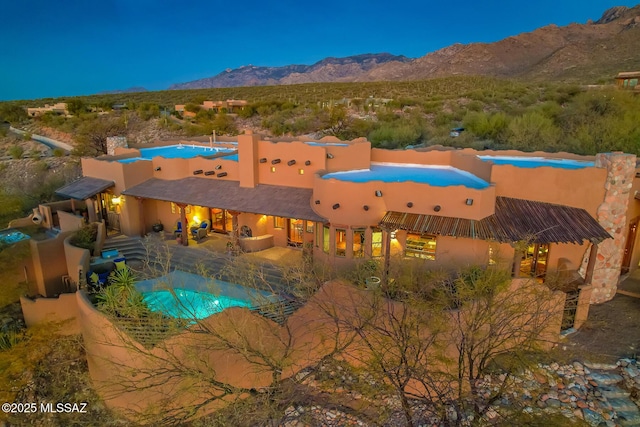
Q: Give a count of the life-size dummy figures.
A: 0